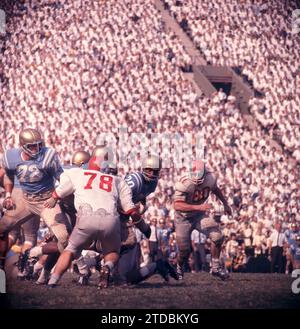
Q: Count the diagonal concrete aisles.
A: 1